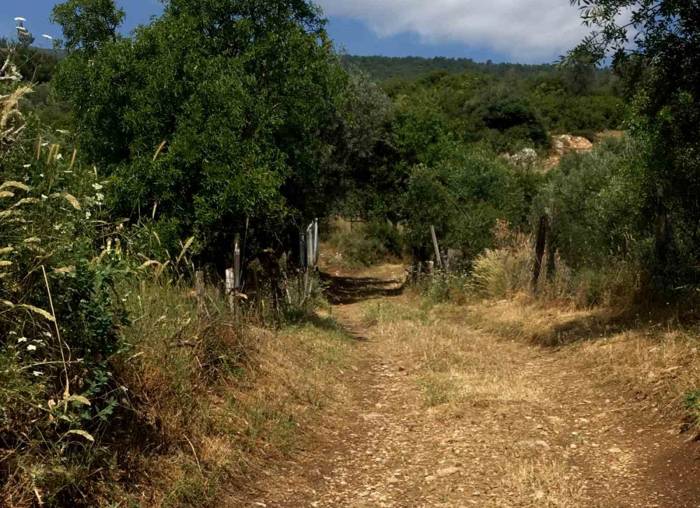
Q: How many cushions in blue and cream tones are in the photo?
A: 0